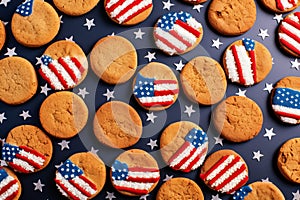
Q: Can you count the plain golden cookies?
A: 11